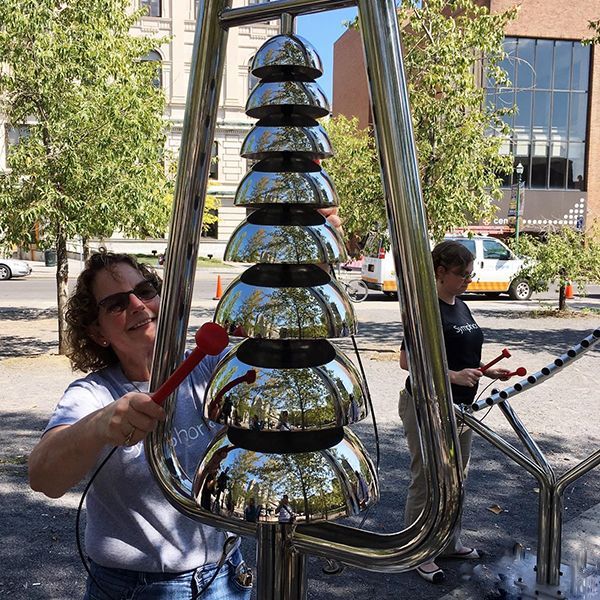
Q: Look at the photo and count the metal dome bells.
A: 8